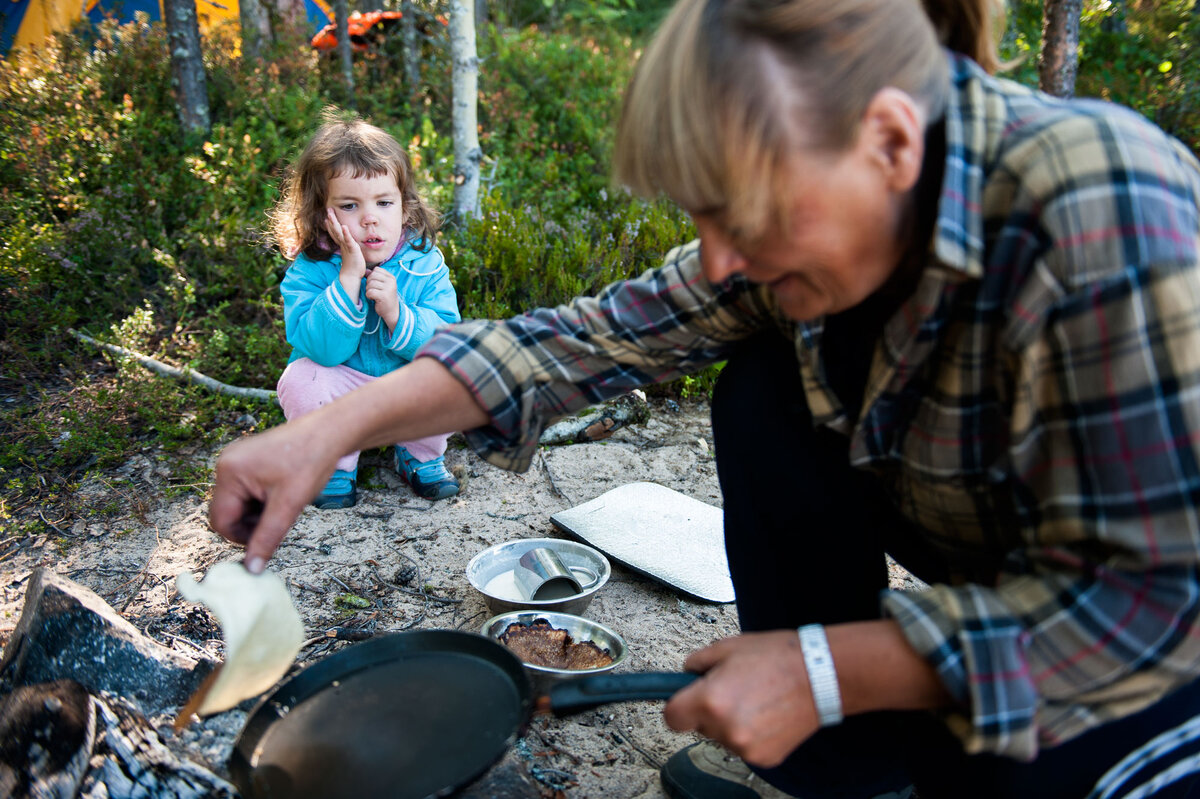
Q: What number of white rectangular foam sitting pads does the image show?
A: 1